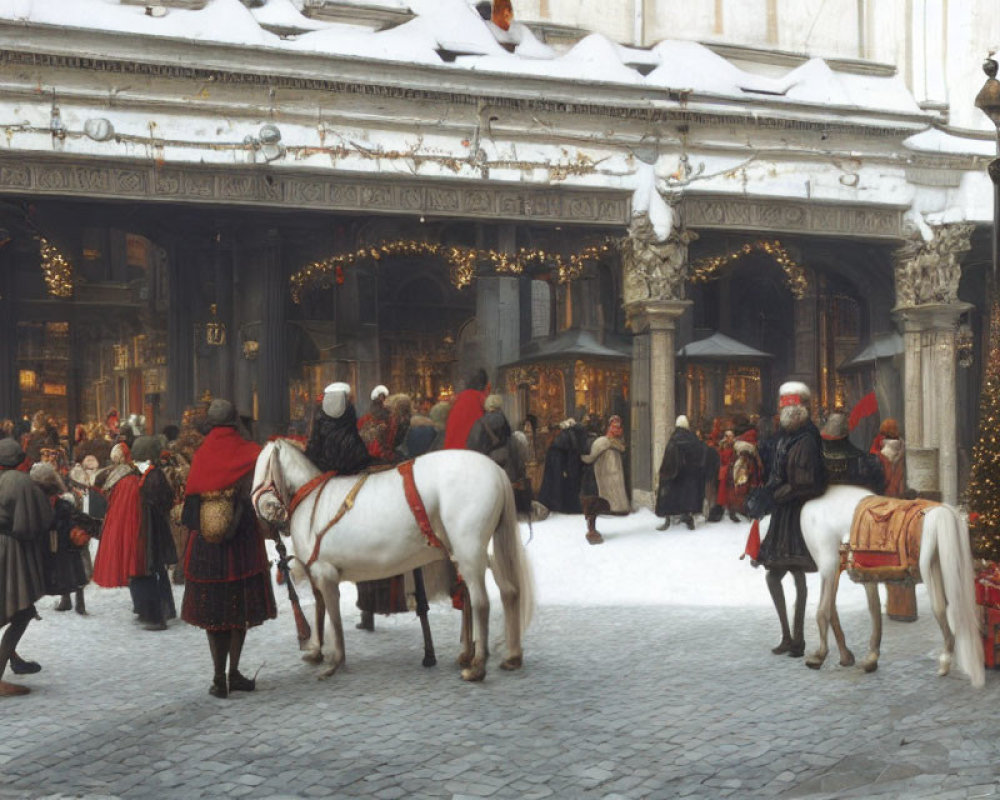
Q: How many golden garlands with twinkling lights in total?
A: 3